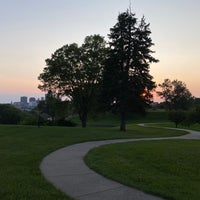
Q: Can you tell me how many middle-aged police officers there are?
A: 0